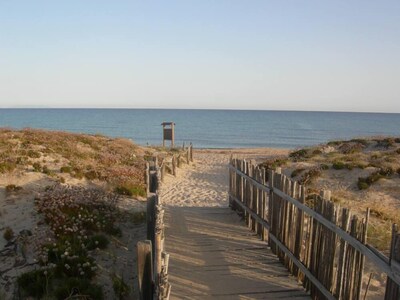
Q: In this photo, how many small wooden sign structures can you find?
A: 1